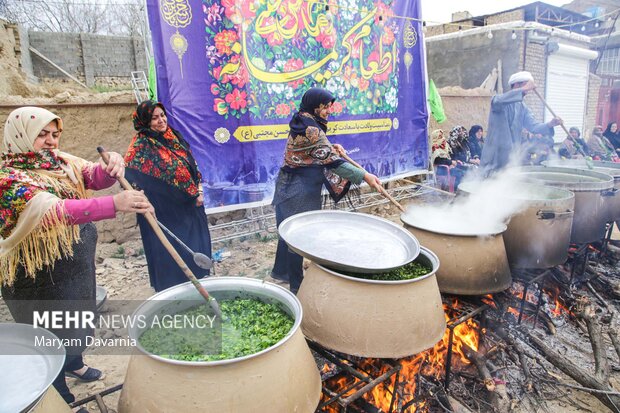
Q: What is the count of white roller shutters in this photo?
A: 1